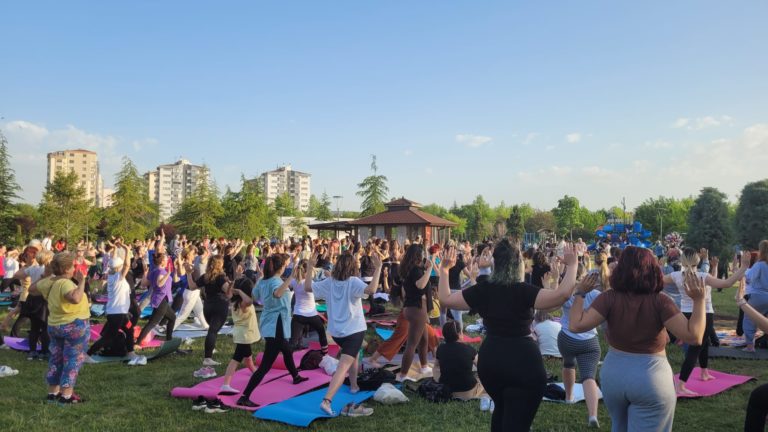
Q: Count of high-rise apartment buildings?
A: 3